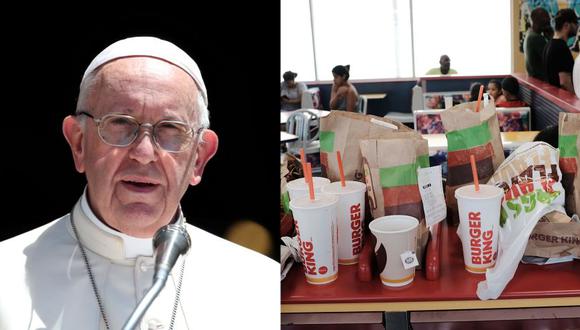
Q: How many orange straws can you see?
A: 5